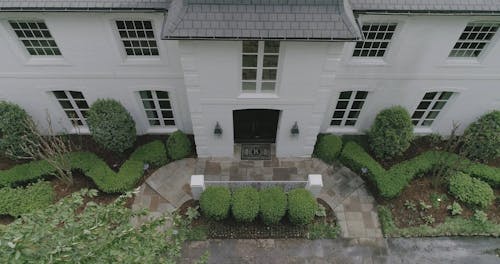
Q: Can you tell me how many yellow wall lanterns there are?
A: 0